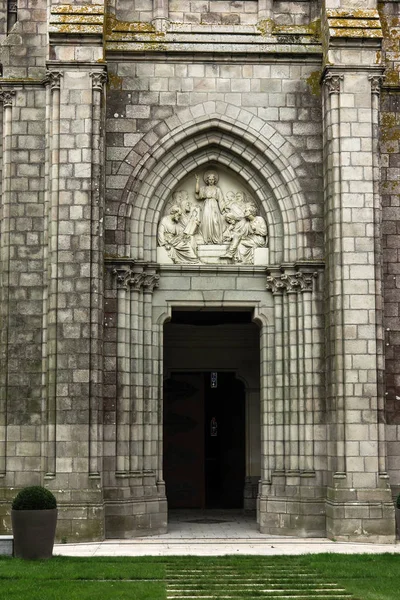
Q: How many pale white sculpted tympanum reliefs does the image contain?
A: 1